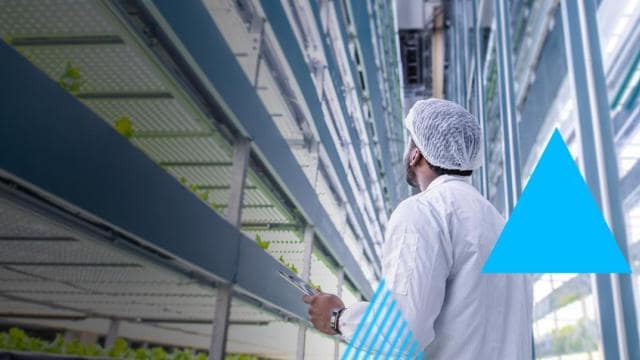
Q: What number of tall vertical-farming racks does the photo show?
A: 2